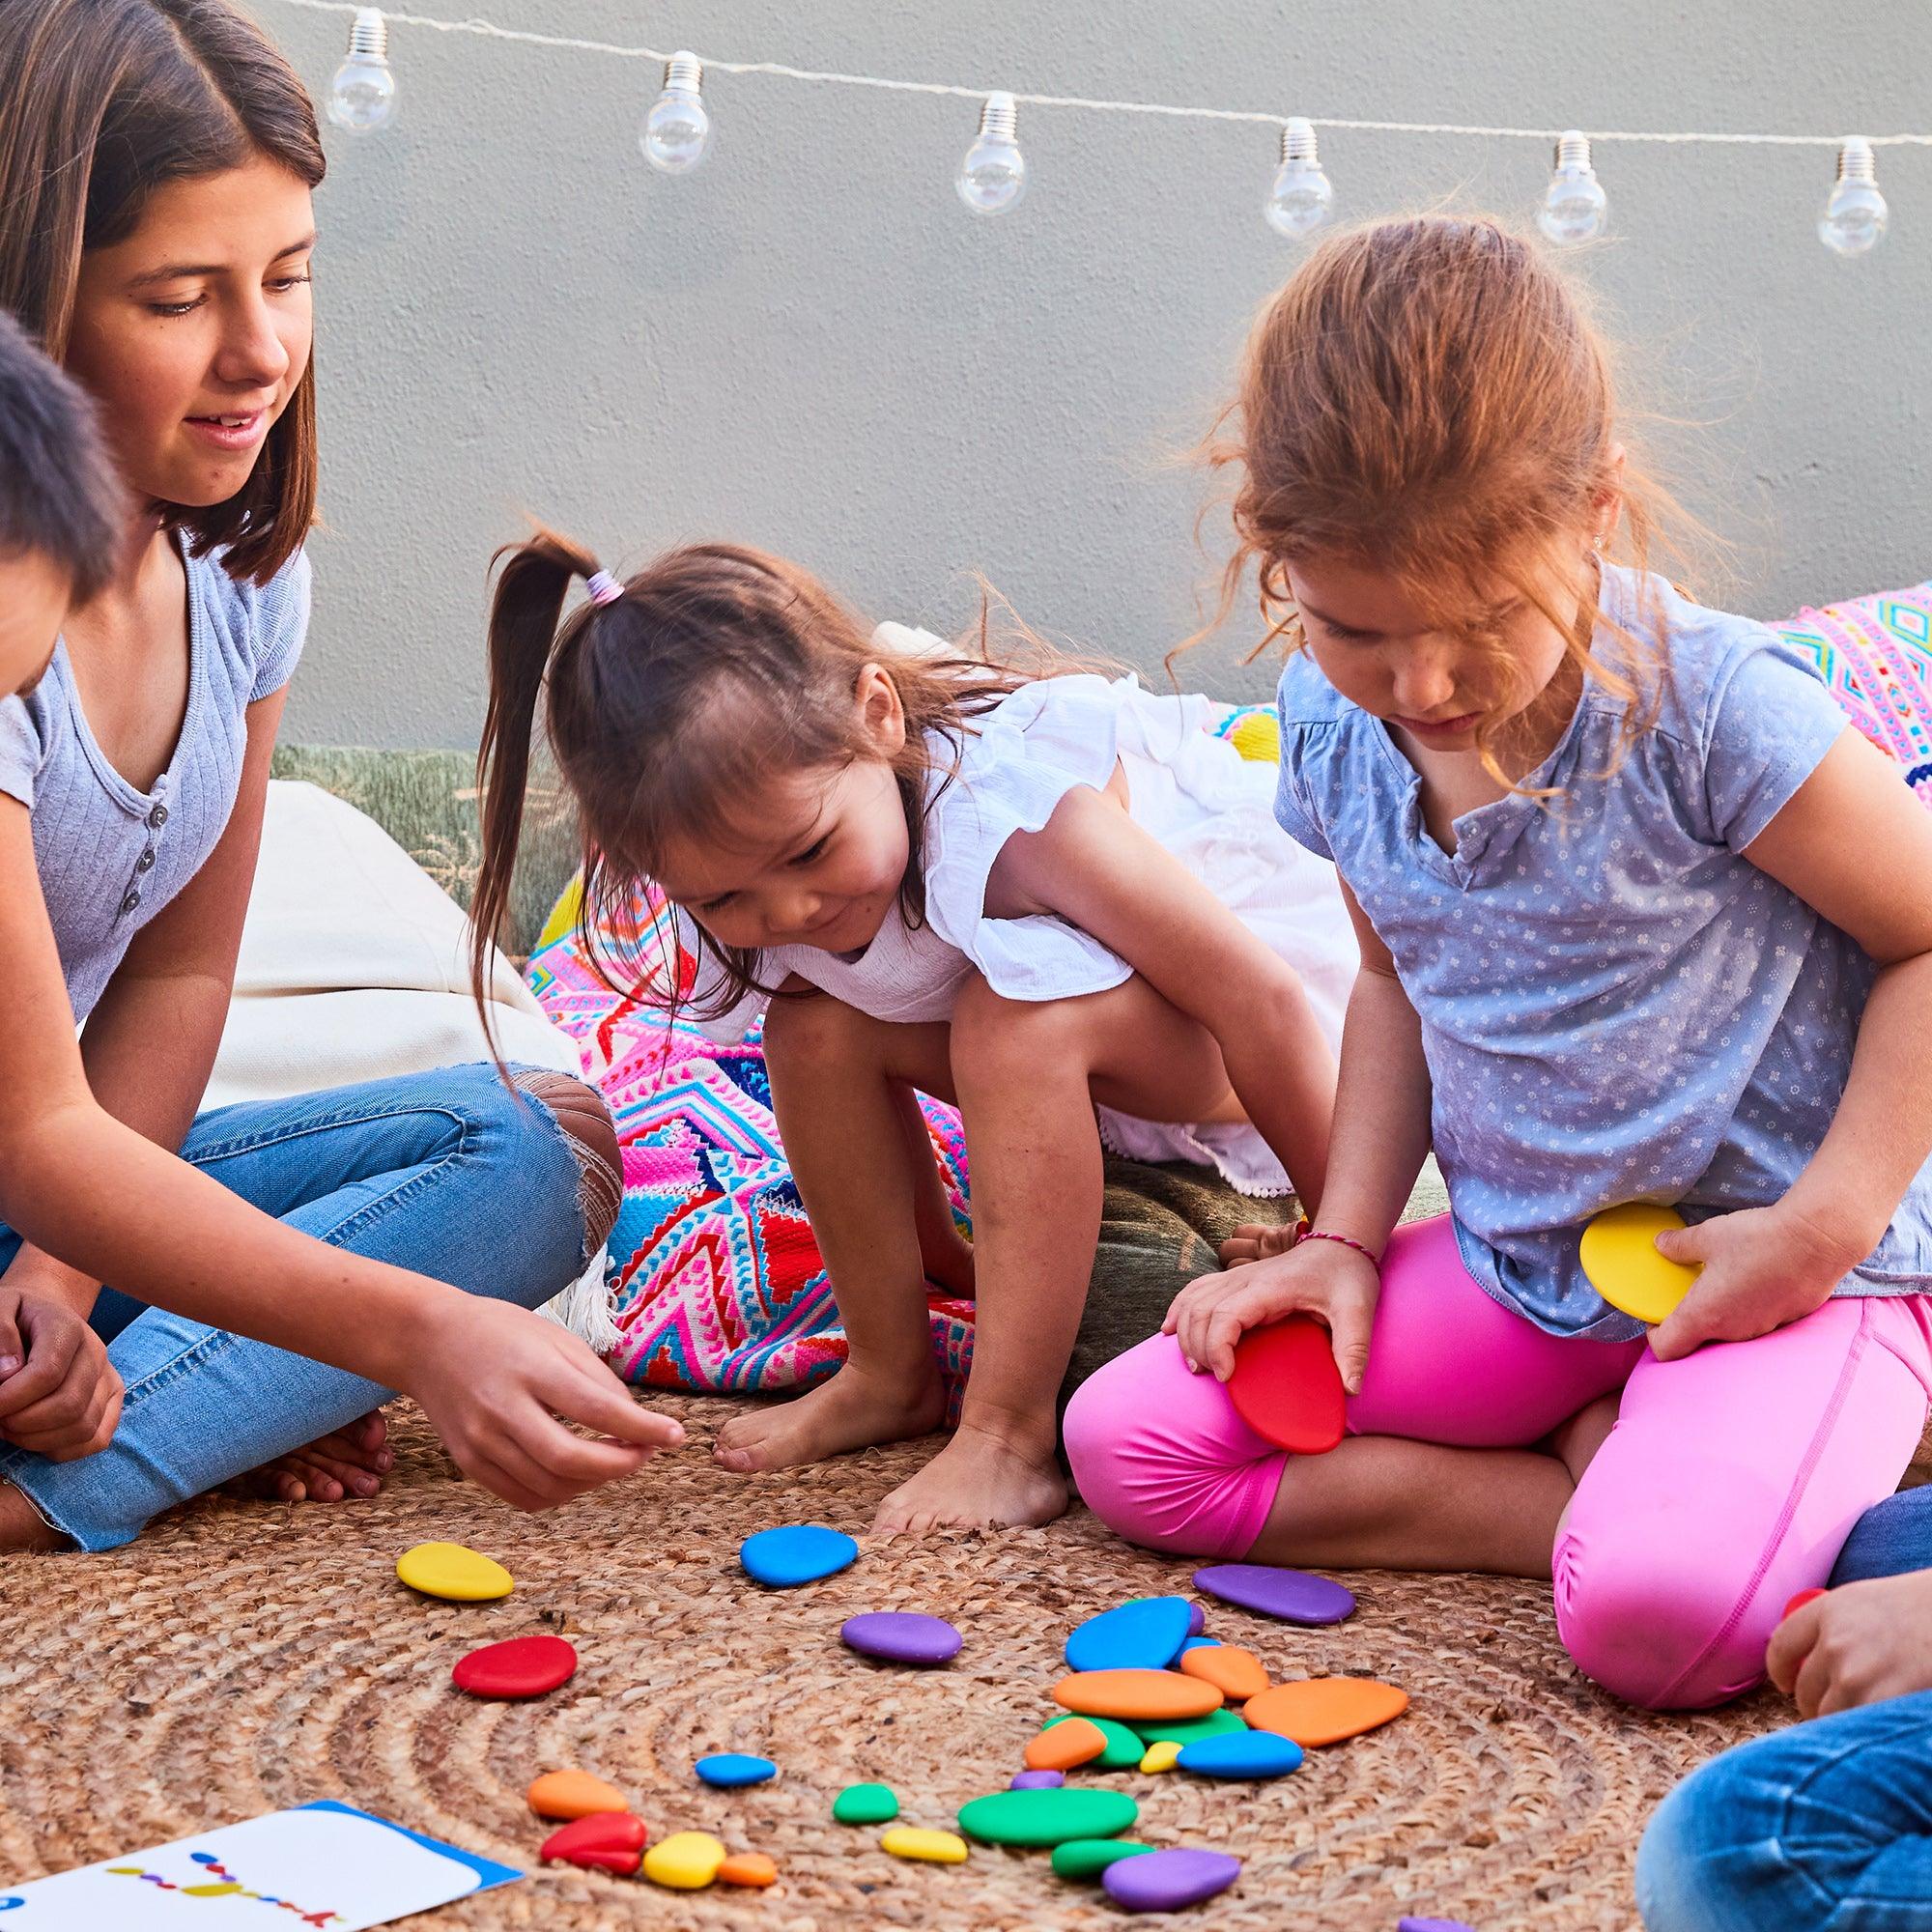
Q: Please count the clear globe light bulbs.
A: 6